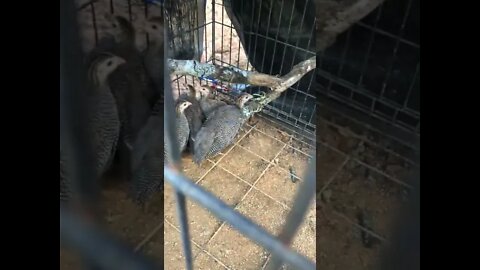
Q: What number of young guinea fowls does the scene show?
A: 4